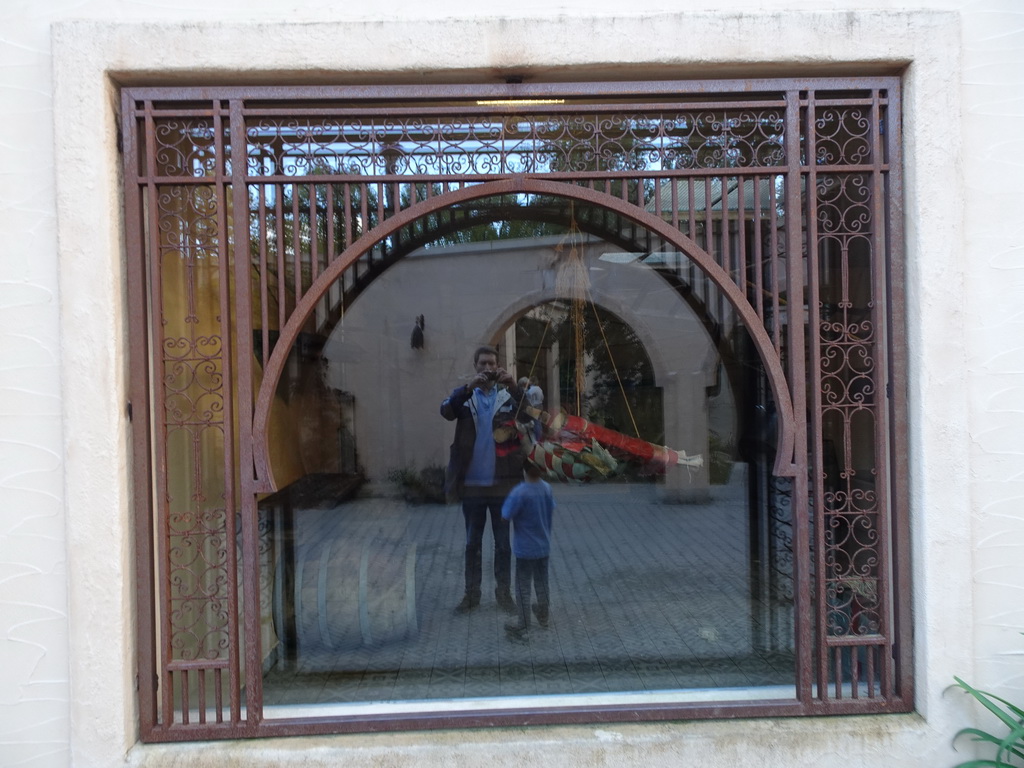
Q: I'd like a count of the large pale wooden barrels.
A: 1